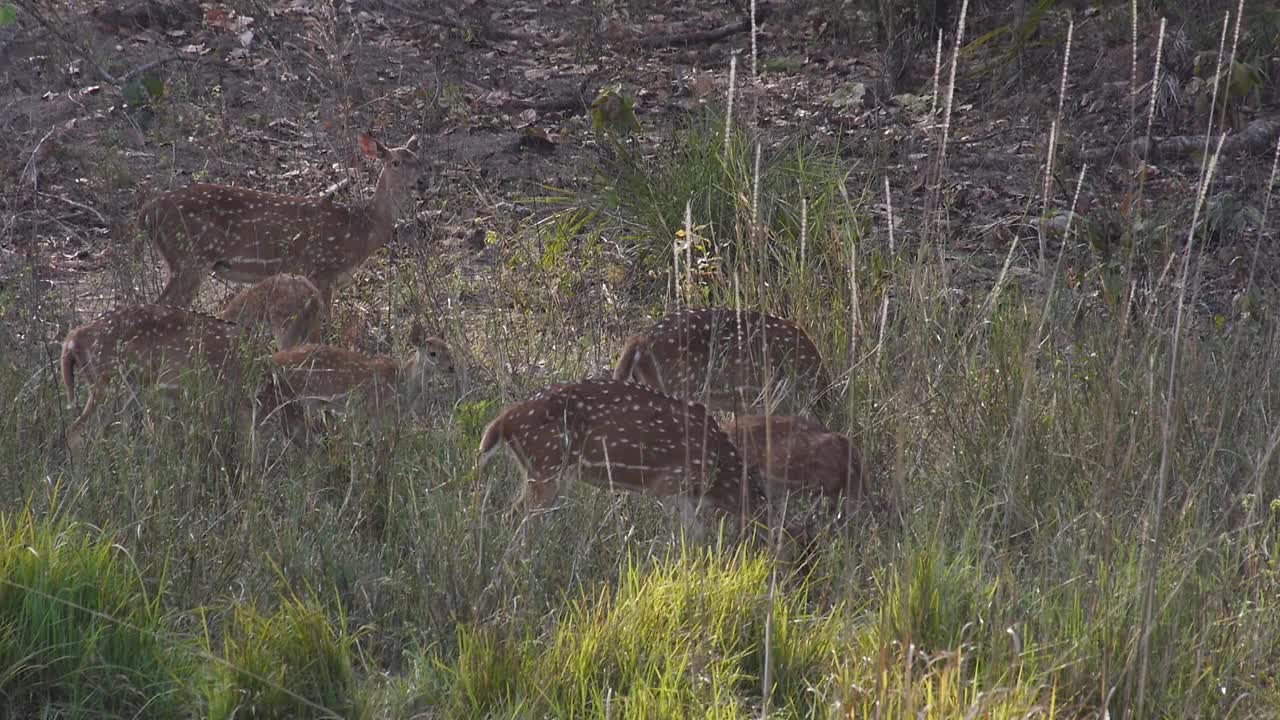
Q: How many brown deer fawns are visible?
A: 3